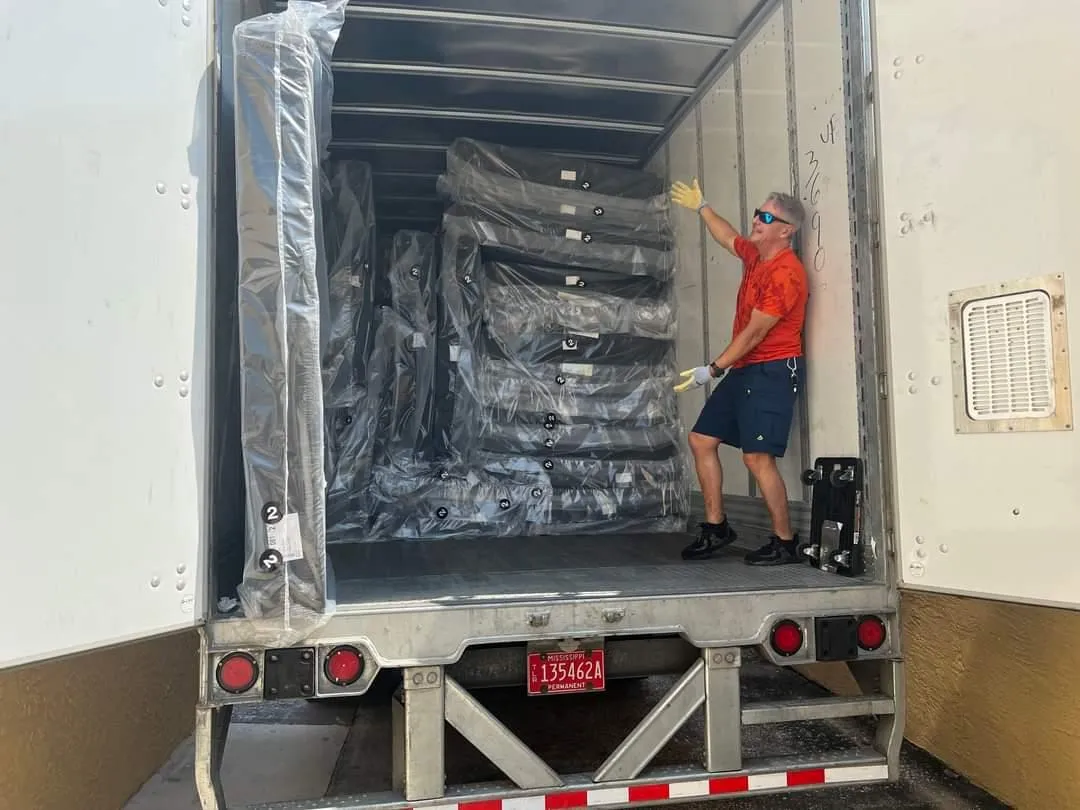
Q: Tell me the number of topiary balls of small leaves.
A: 0